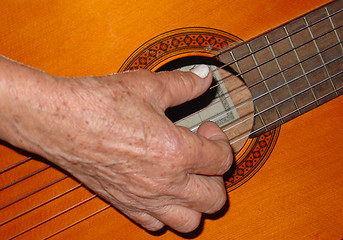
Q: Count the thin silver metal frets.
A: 6